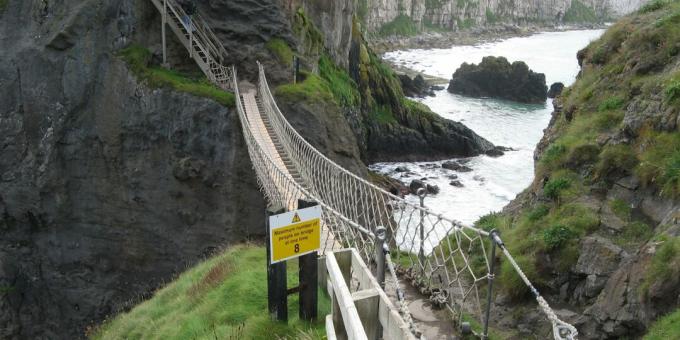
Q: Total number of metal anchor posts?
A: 3